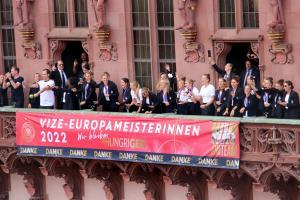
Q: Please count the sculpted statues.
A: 4